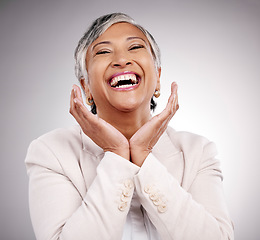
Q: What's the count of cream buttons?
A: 8